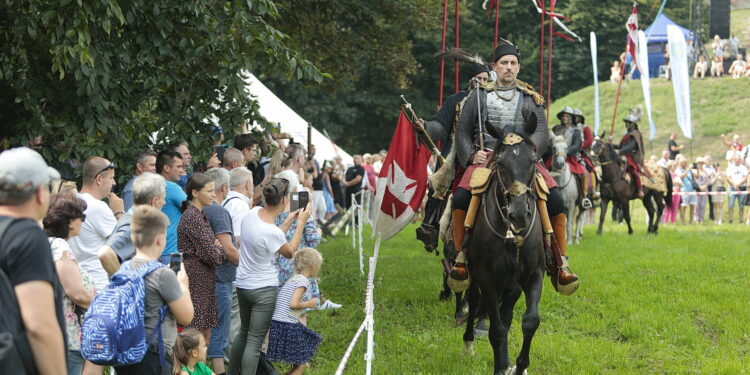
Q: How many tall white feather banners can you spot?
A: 3